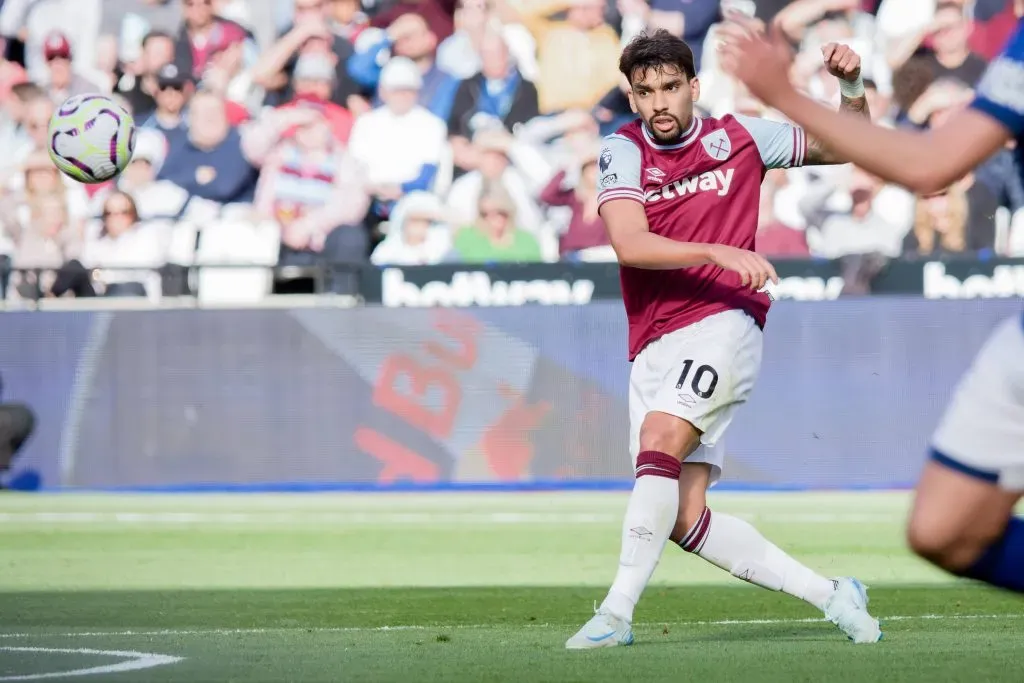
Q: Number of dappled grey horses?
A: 0